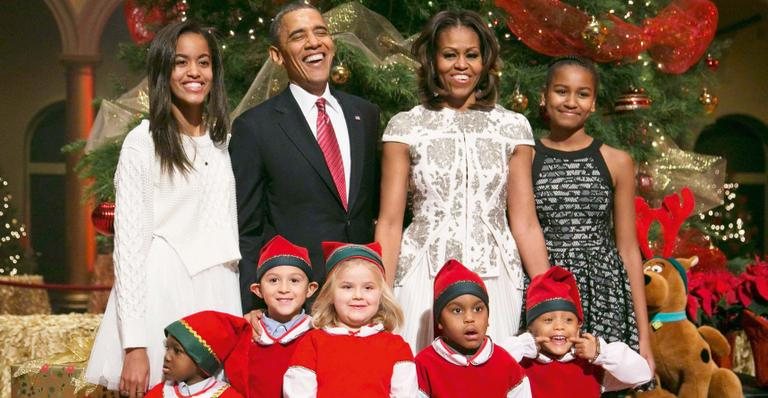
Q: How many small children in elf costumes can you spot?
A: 5